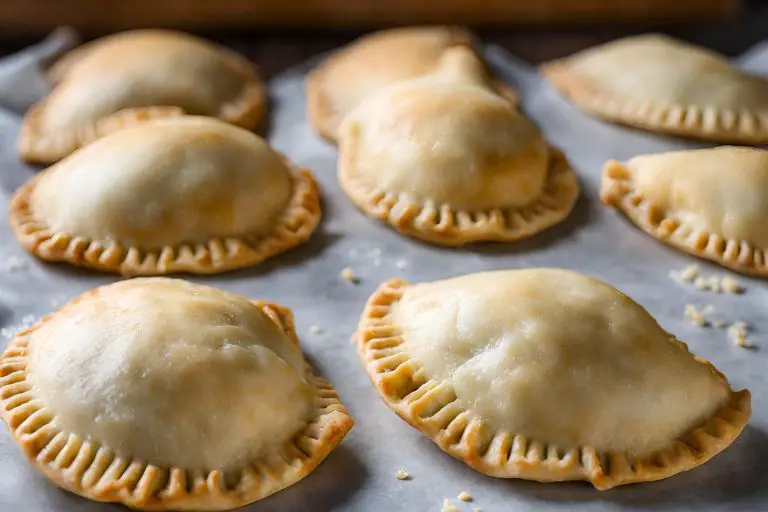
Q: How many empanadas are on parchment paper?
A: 8